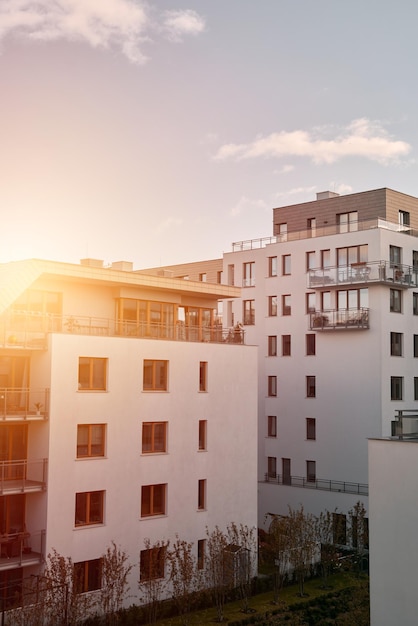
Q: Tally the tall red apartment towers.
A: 0